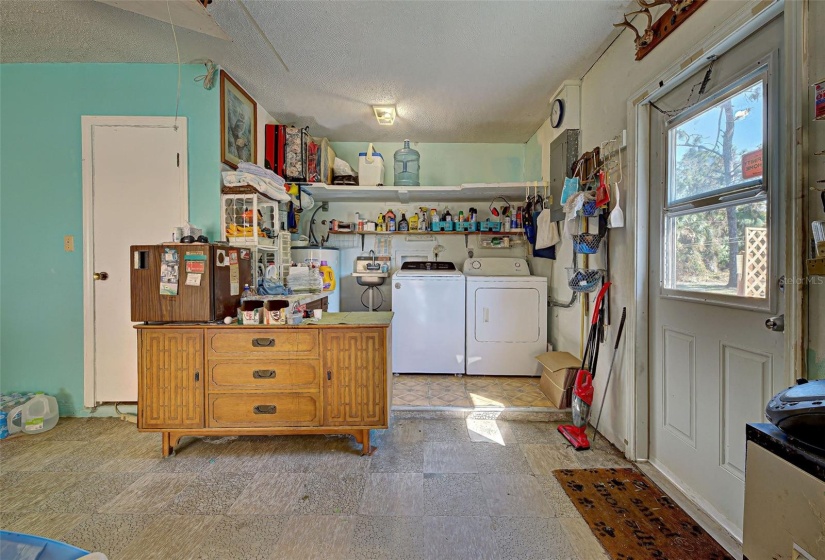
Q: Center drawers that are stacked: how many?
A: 3